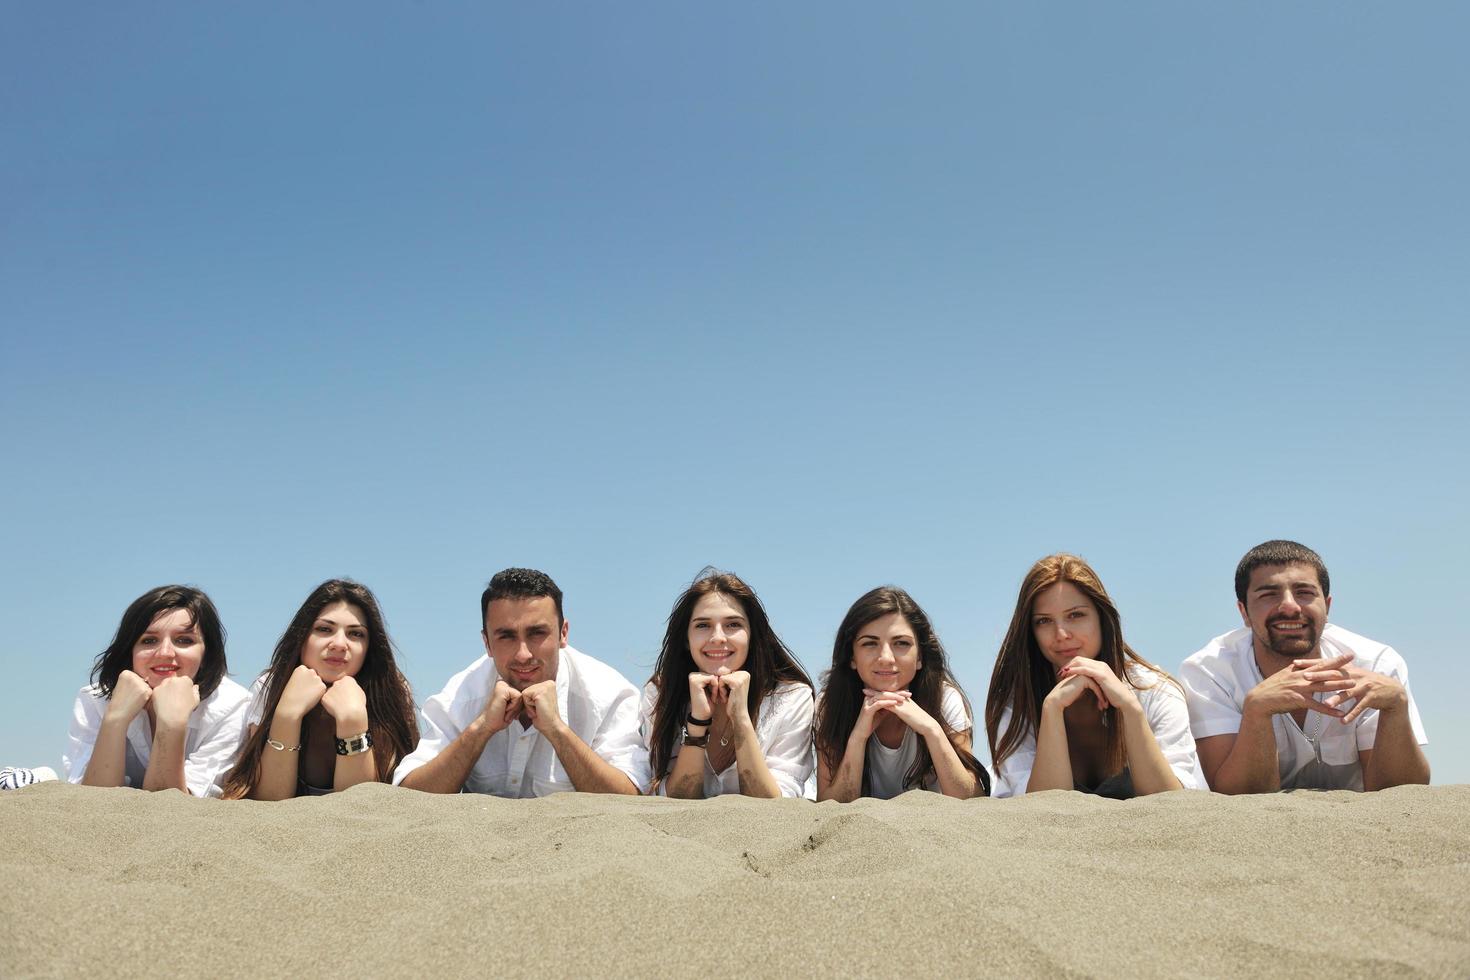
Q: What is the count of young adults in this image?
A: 7